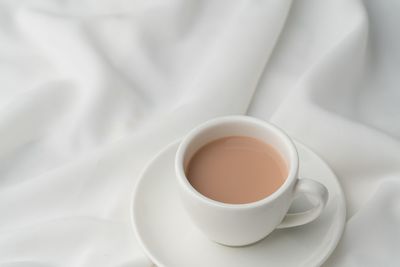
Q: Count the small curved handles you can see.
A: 1